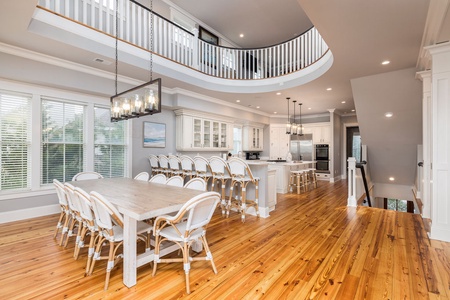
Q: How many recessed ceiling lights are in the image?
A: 12